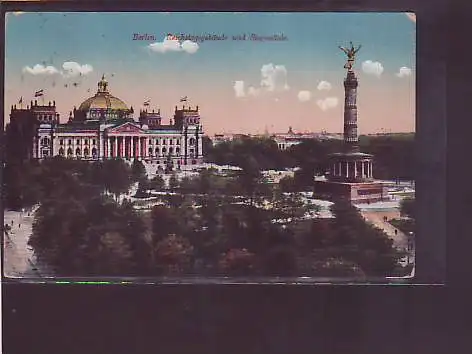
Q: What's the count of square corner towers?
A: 4